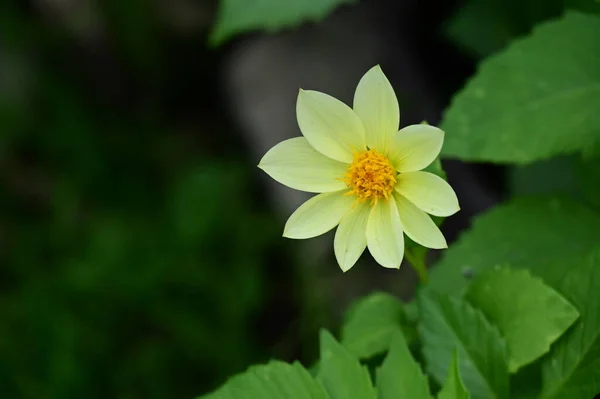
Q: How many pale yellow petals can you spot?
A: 9